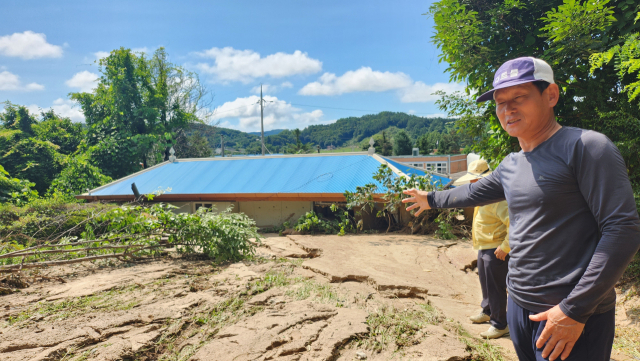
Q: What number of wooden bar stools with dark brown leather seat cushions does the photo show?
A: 0